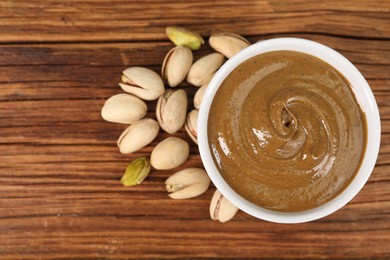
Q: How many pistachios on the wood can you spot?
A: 14